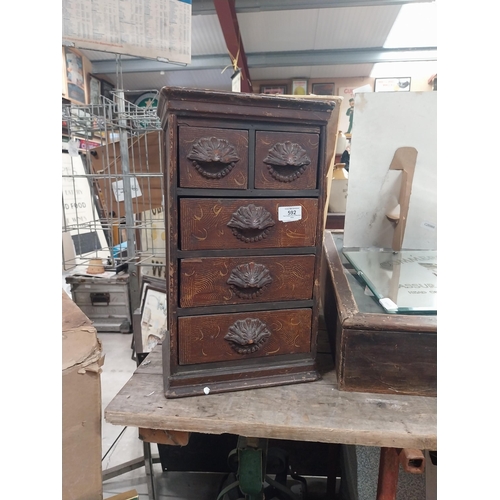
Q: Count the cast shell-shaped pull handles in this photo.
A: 5